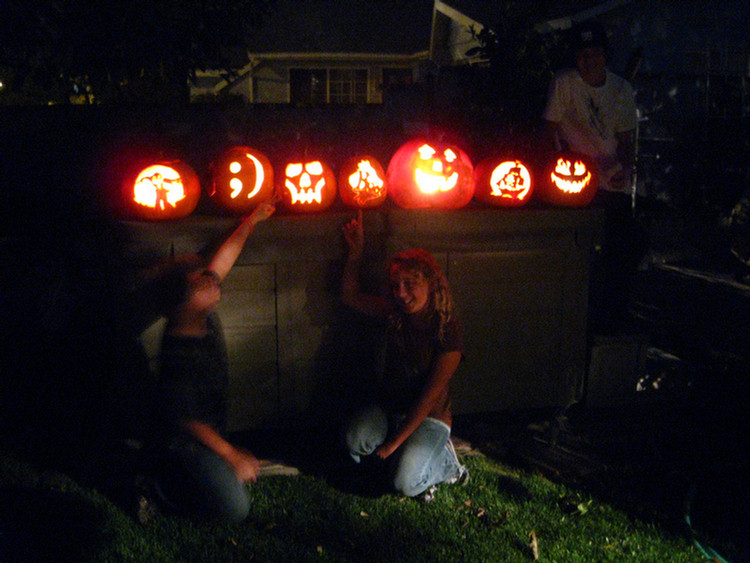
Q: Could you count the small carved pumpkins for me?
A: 6